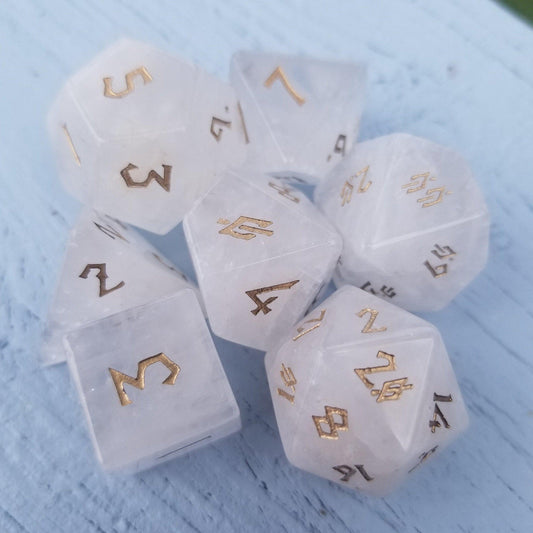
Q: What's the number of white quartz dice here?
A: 7